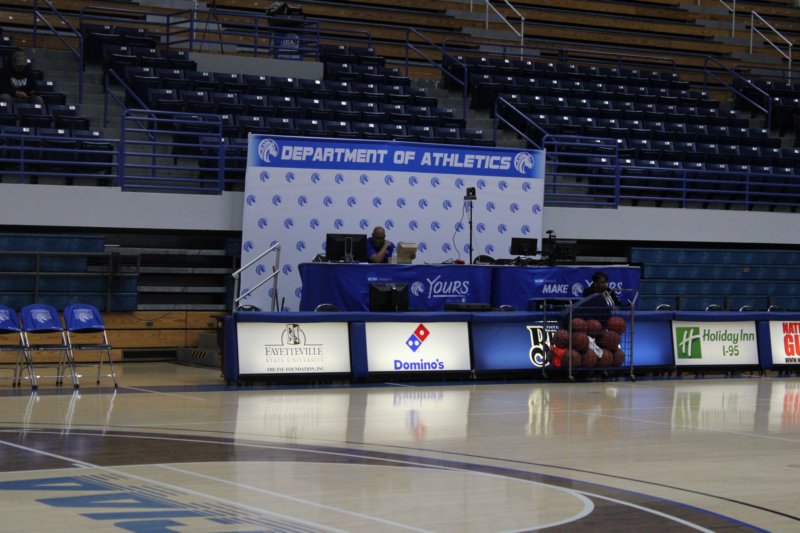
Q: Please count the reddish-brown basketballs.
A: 10